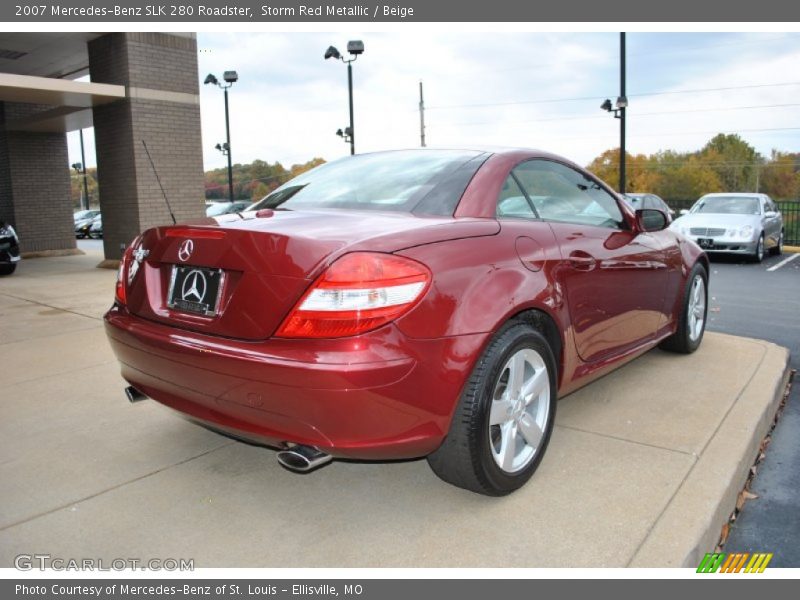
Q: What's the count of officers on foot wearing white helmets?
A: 0